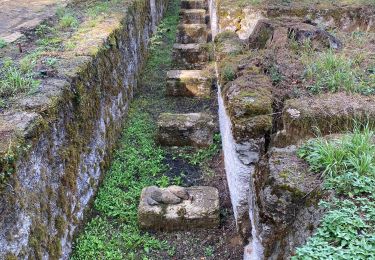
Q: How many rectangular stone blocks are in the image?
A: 7